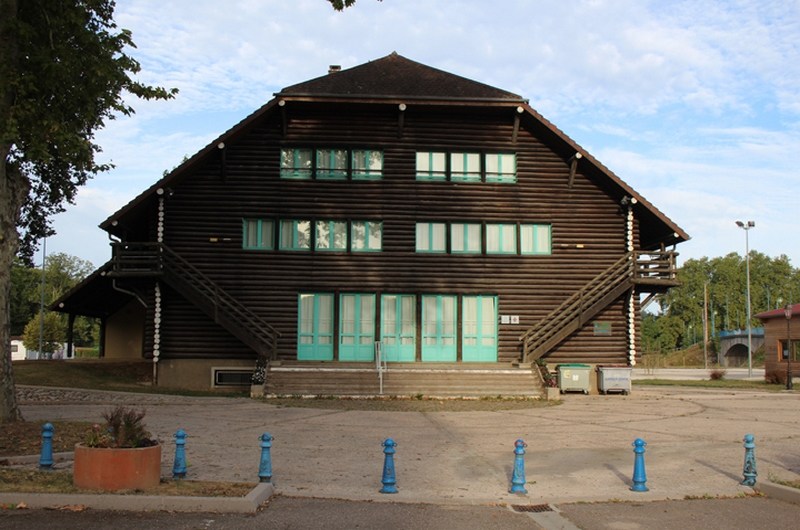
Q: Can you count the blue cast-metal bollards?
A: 7